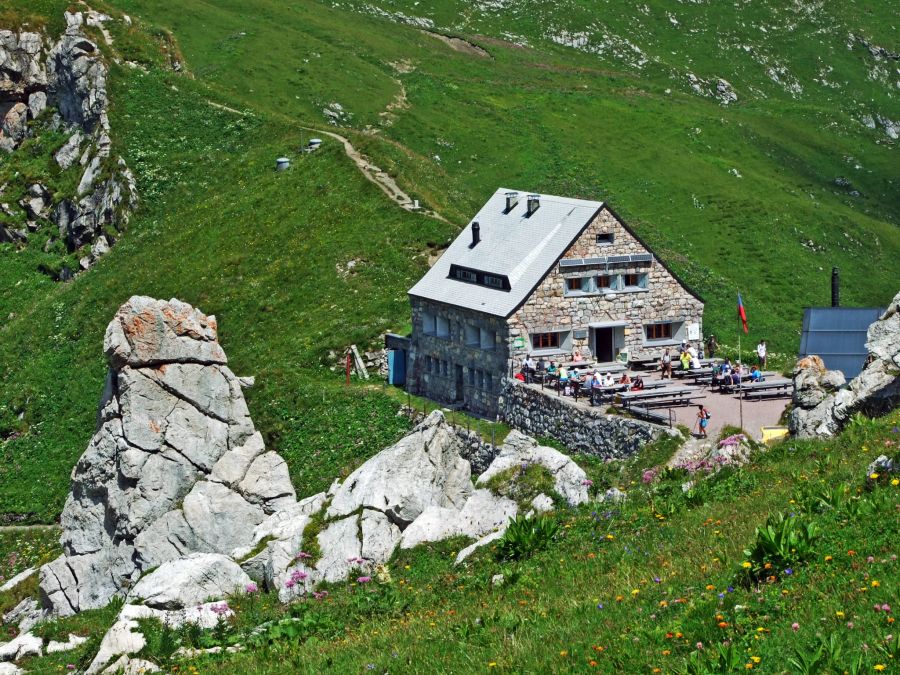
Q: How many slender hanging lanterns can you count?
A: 0